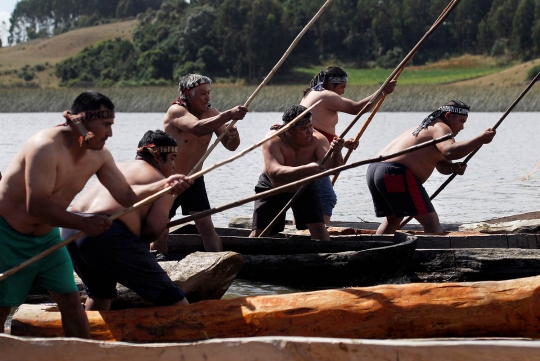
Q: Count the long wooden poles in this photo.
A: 6